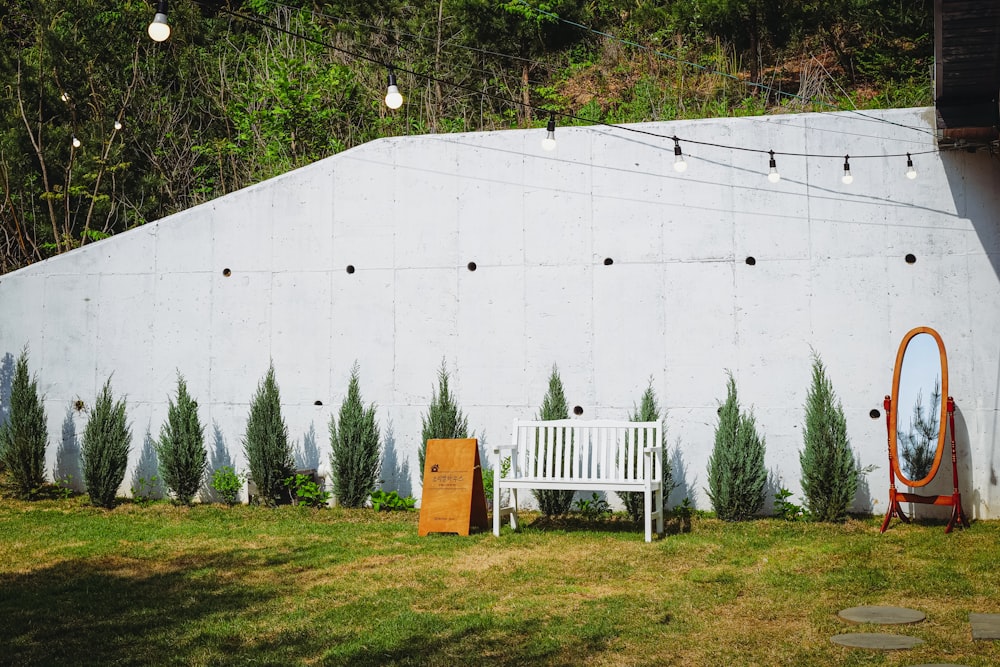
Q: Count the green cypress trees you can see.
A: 10